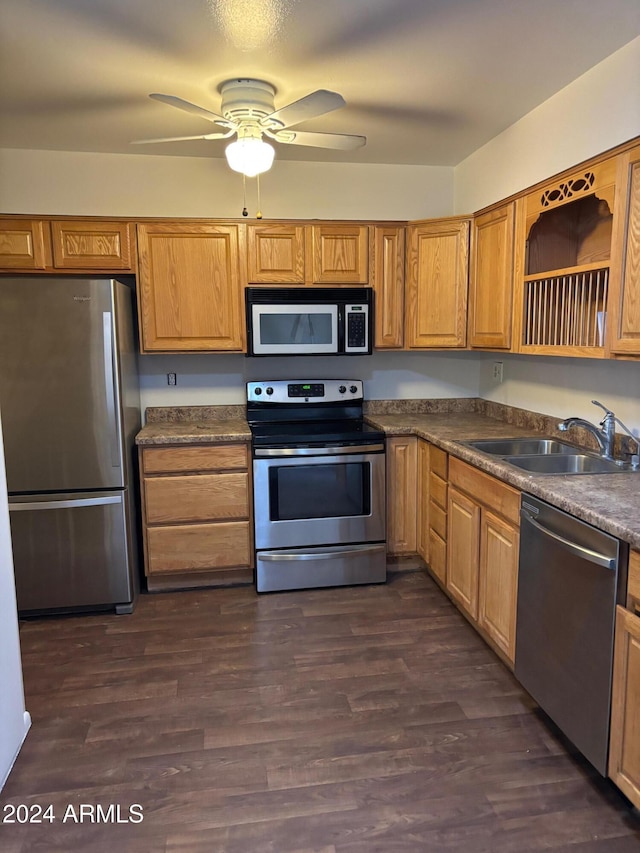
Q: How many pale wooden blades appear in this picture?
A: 4